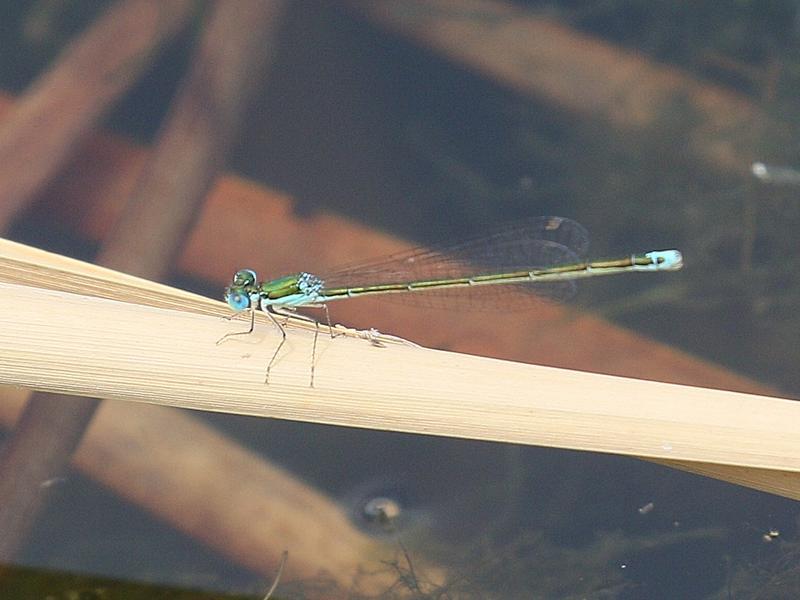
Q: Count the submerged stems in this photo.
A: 5